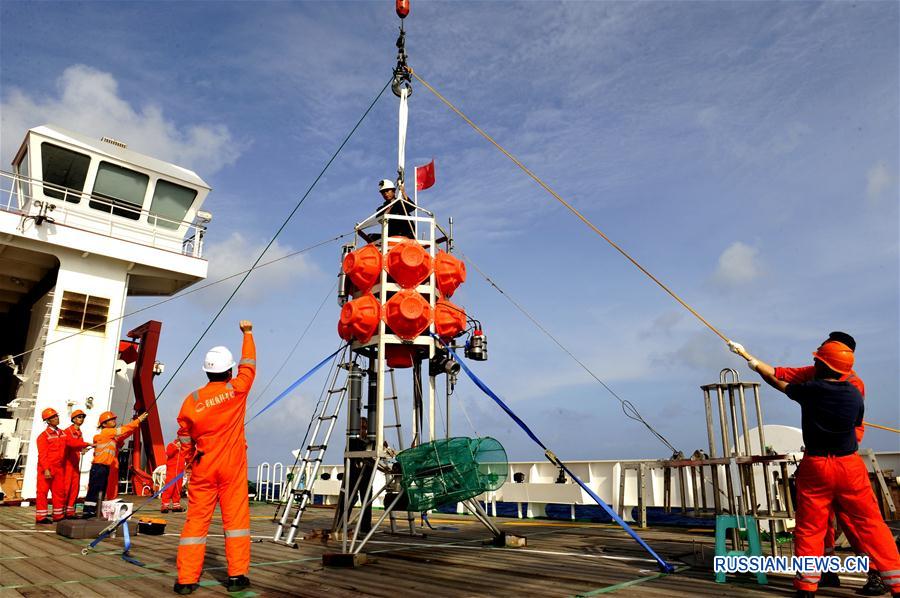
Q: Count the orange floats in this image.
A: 6